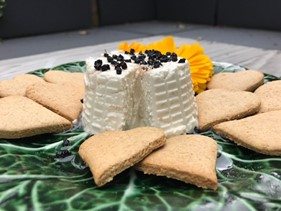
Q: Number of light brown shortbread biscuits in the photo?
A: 10